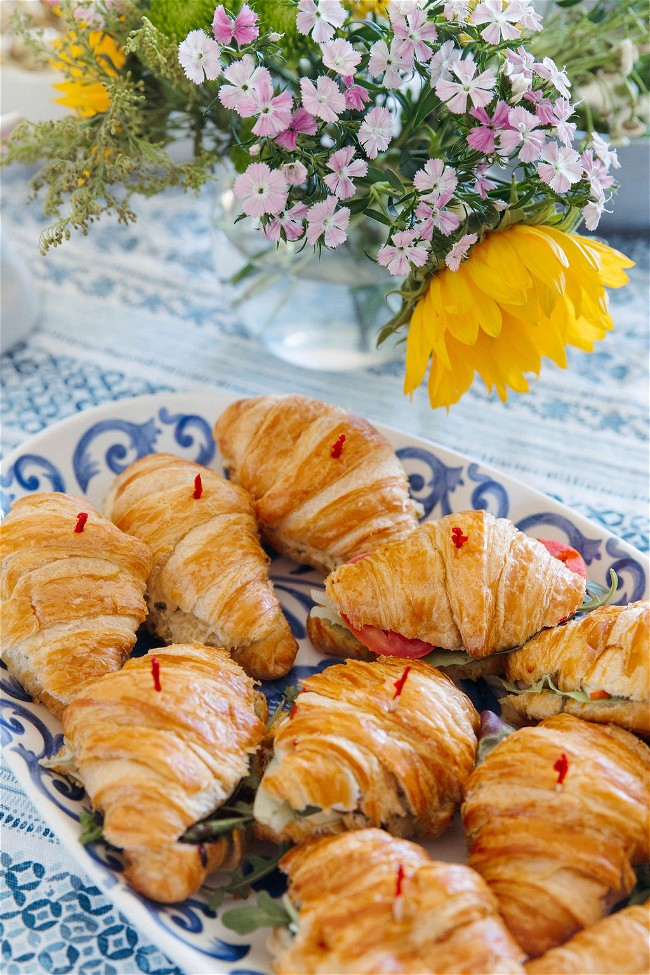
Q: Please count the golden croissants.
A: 10